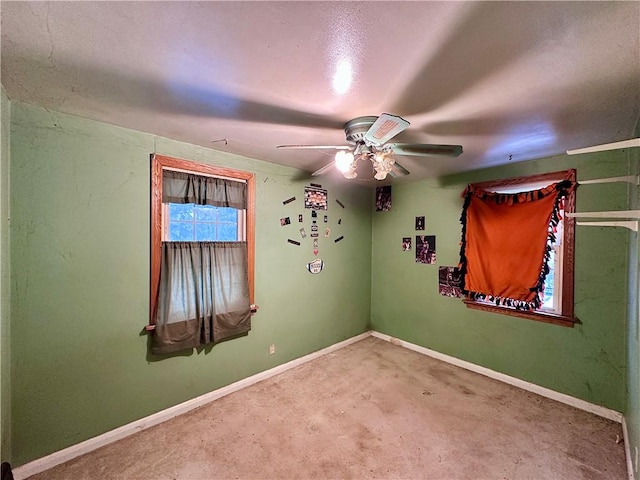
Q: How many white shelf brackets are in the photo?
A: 4